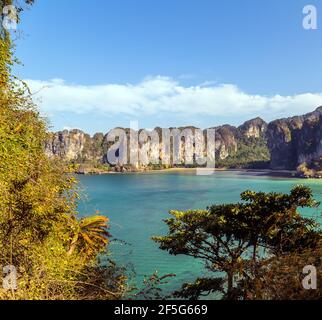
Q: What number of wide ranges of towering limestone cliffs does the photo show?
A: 1